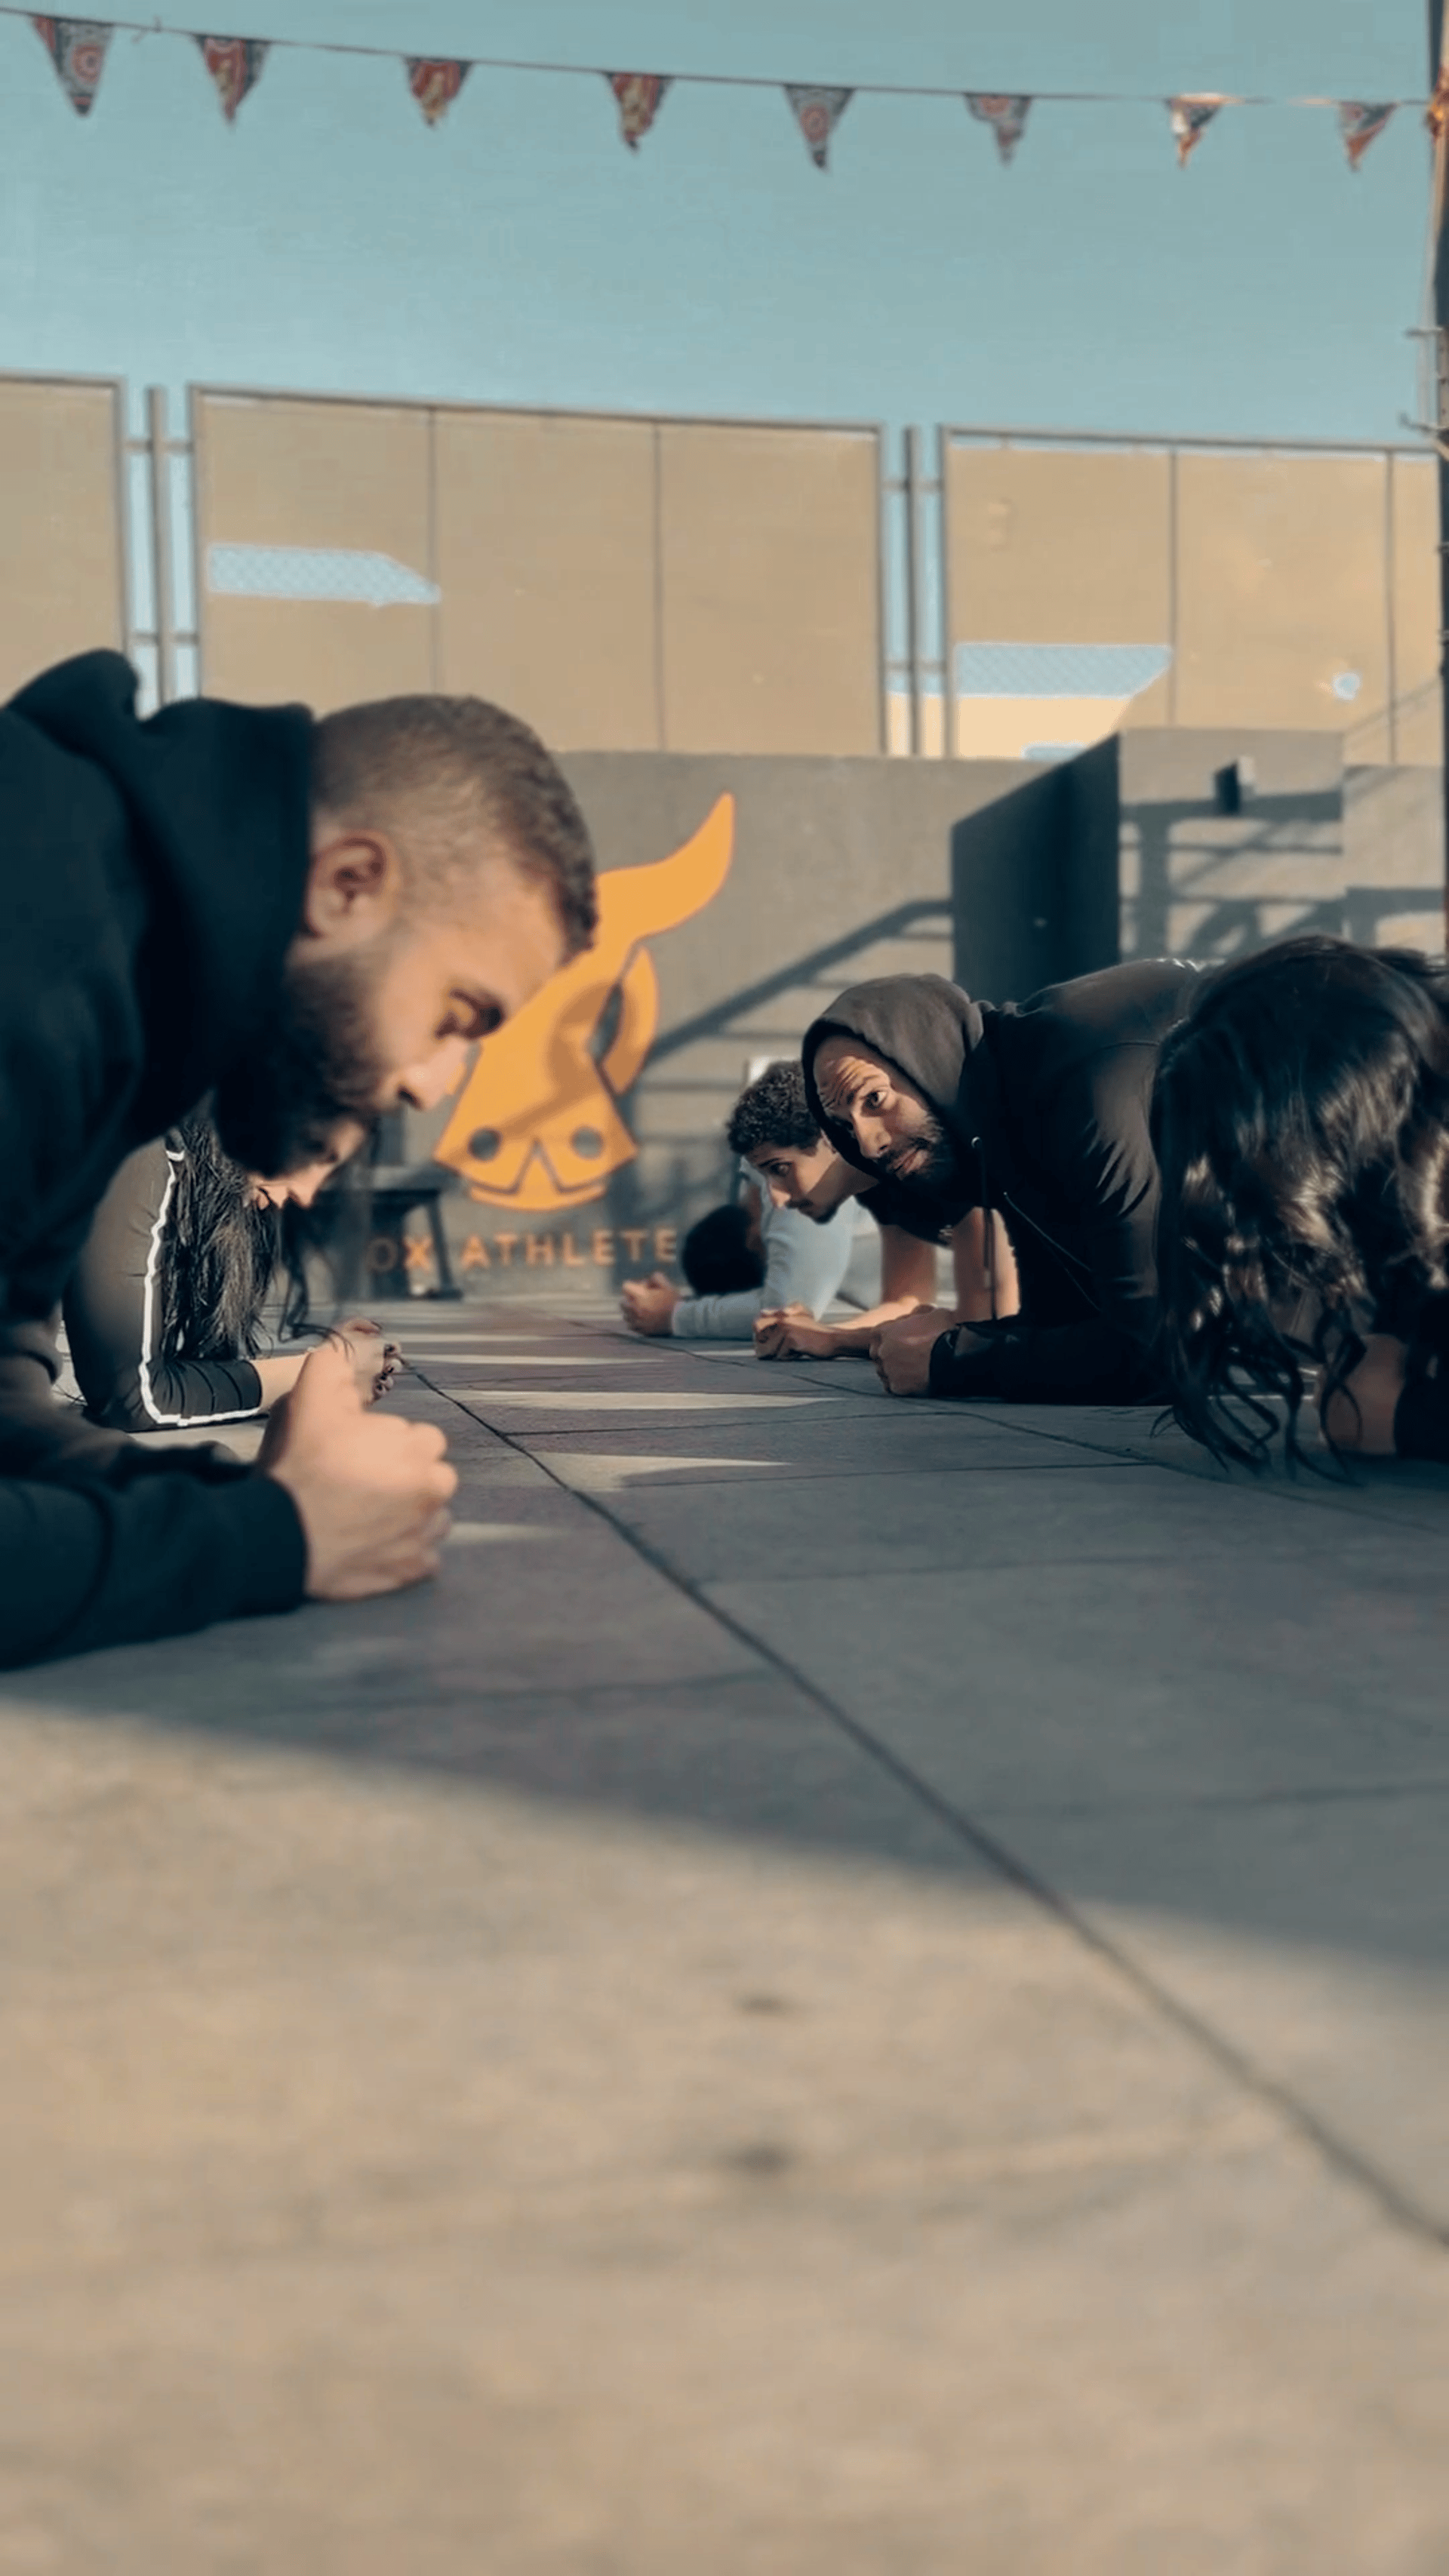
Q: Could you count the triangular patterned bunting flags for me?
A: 8